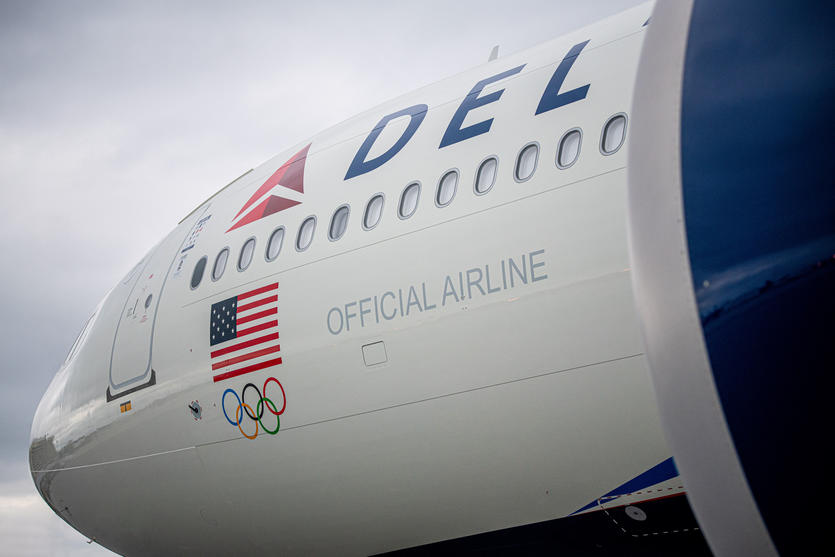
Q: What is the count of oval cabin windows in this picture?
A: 13